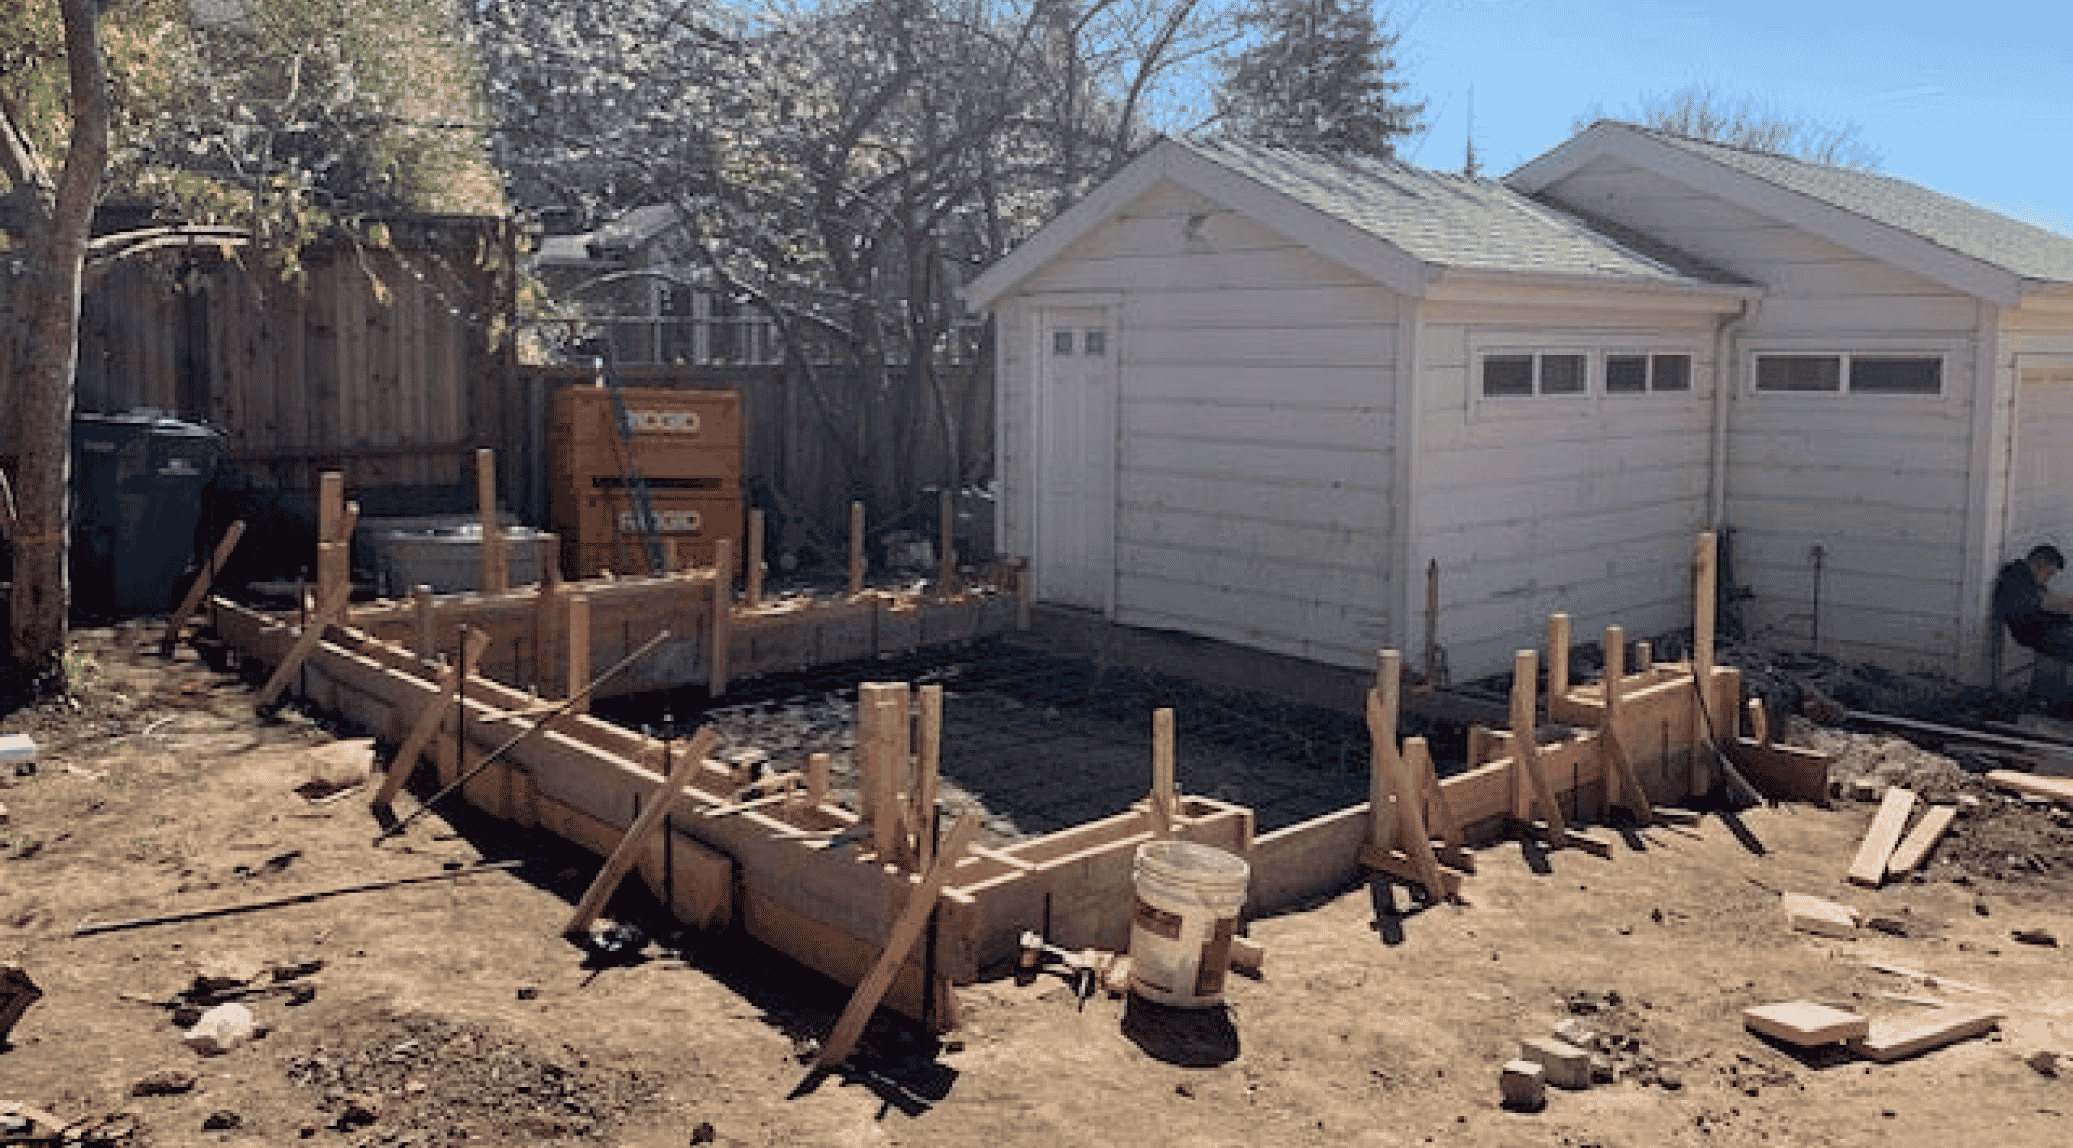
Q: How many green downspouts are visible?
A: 0